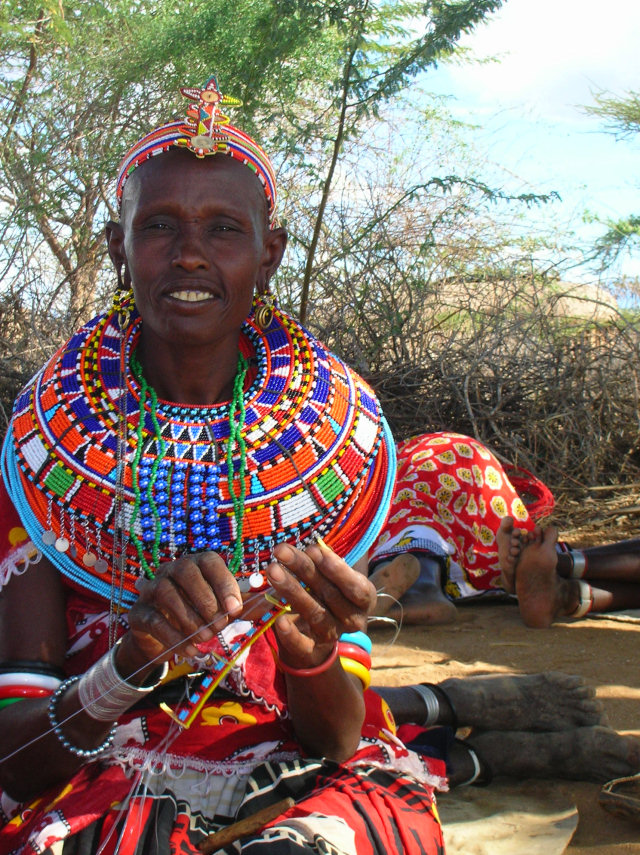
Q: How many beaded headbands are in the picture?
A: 1